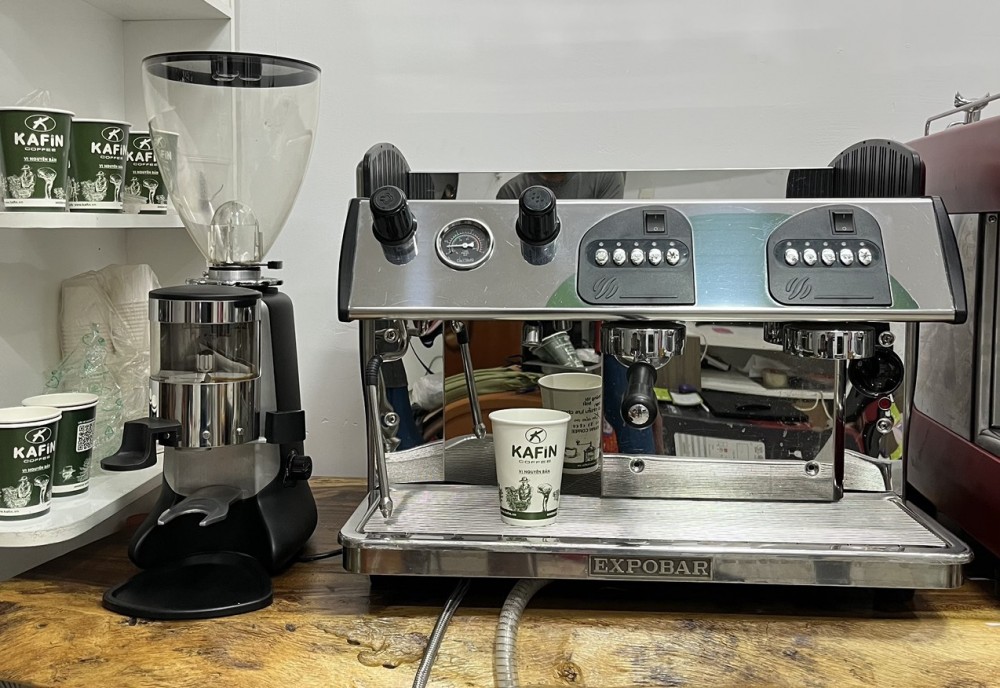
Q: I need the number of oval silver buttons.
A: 10